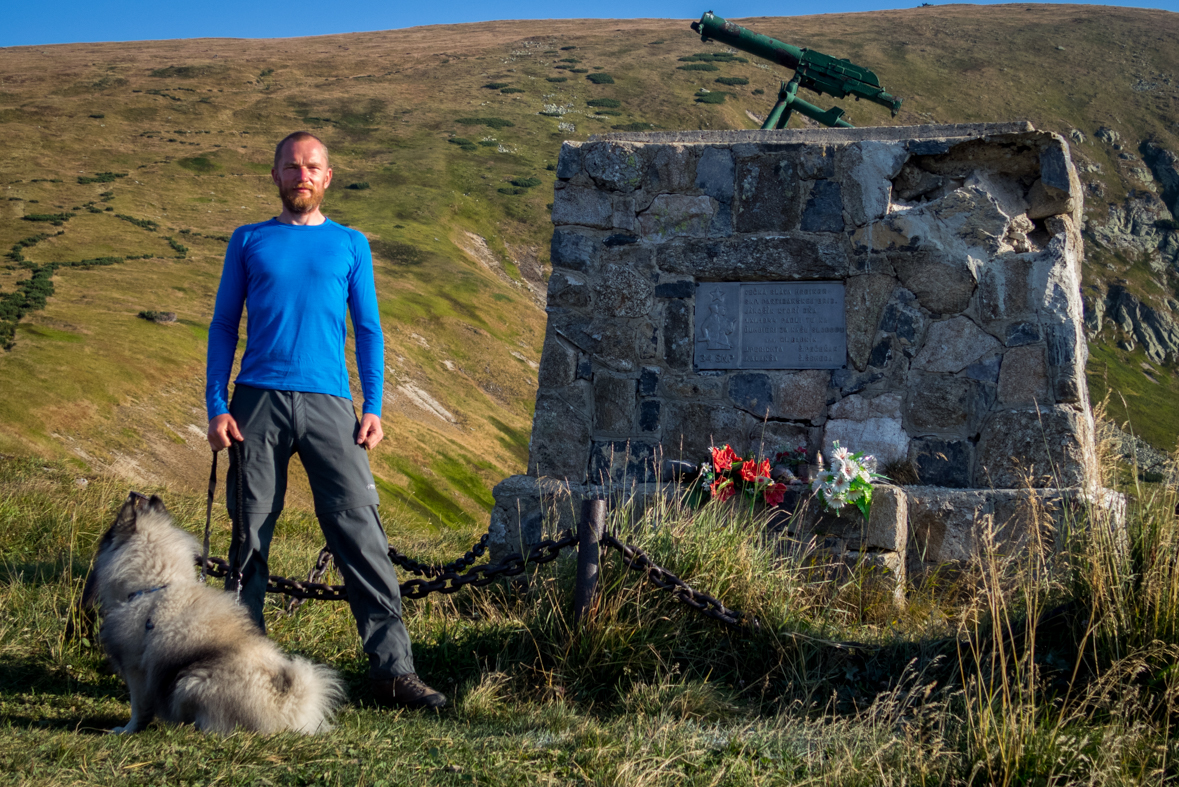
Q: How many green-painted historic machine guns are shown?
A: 1